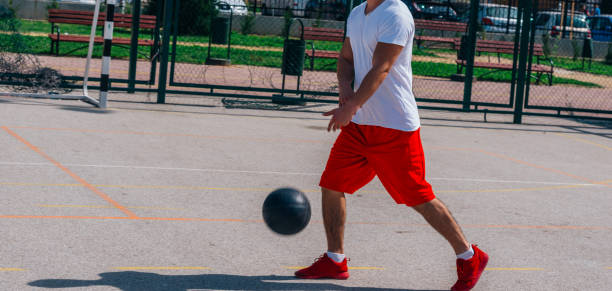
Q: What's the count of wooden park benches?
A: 4